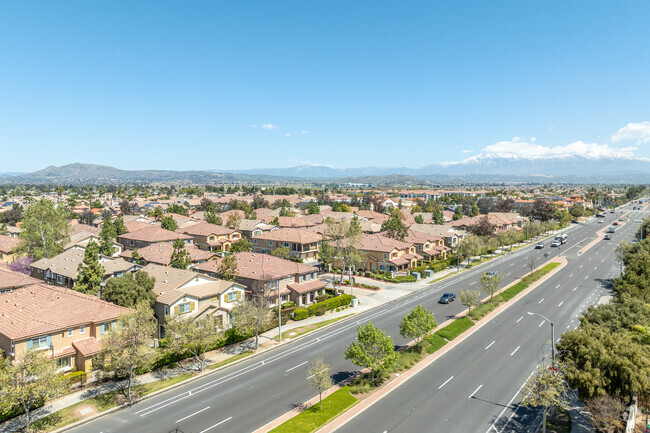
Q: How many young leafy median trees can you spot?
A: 5